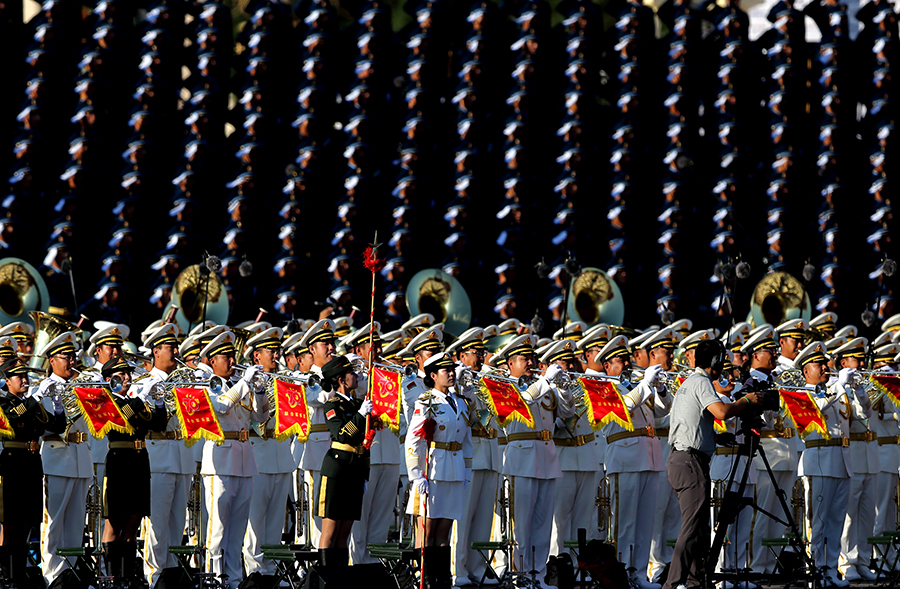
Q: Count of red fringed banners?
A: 10